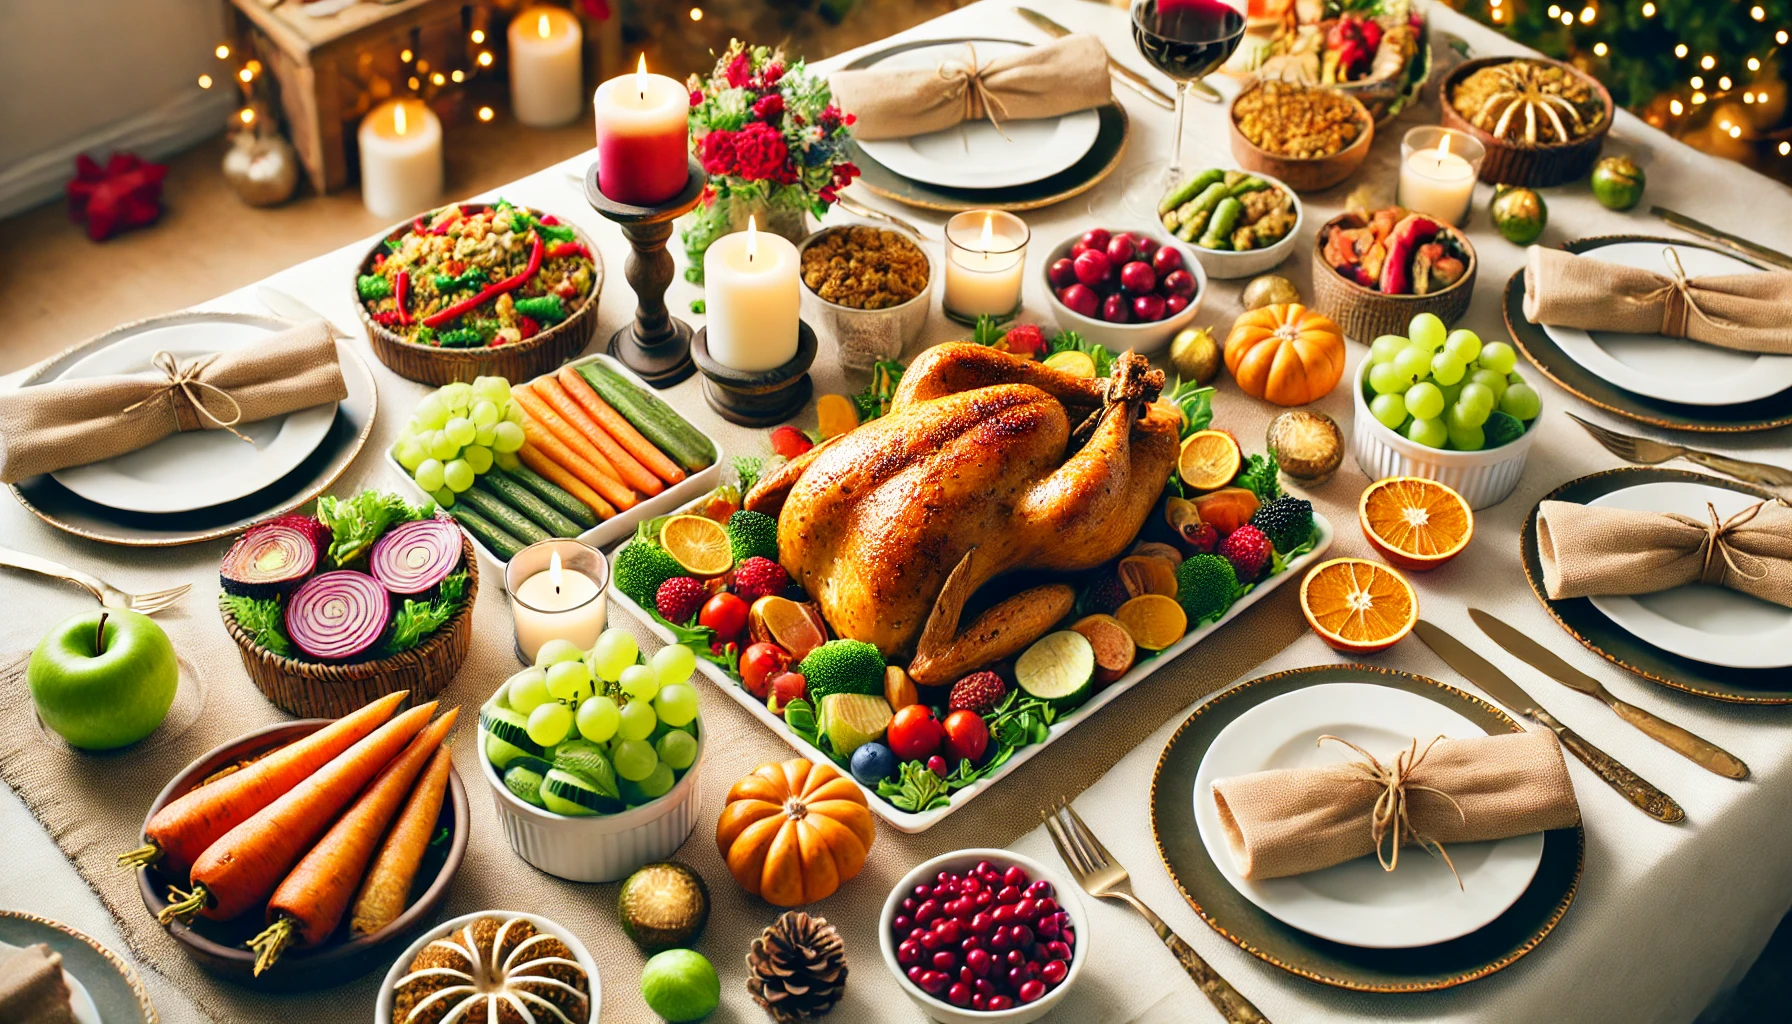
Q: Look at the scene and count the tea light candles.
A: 3